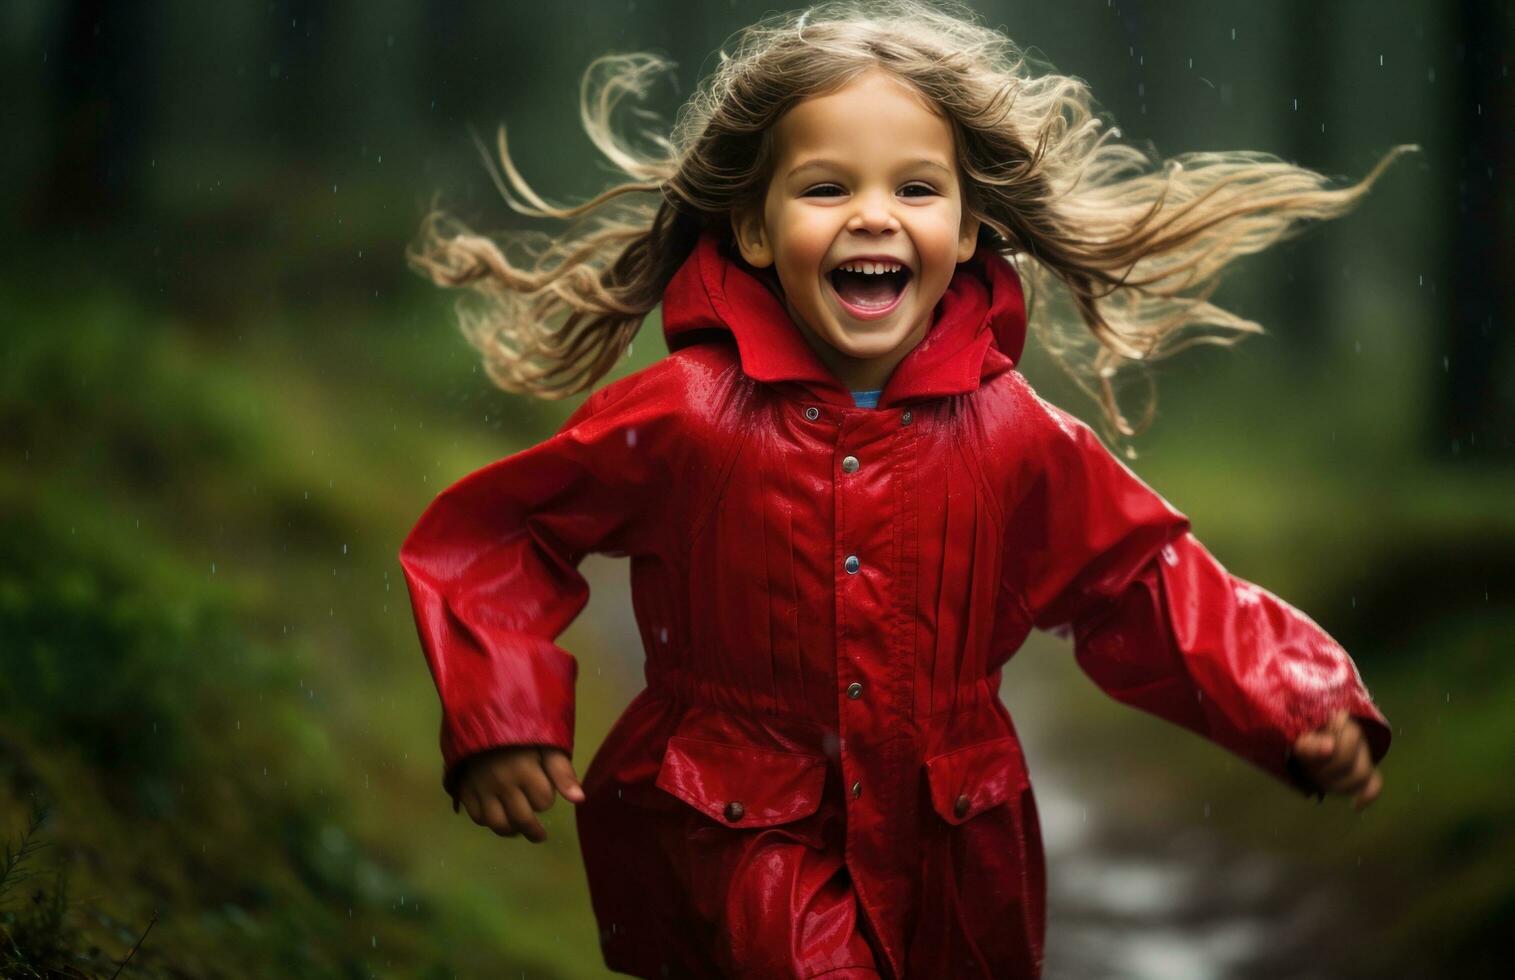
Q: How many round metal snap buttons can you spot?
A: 8